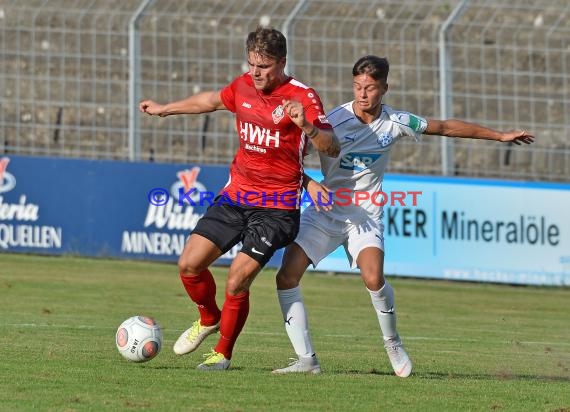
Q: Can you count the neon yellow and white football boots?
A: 2